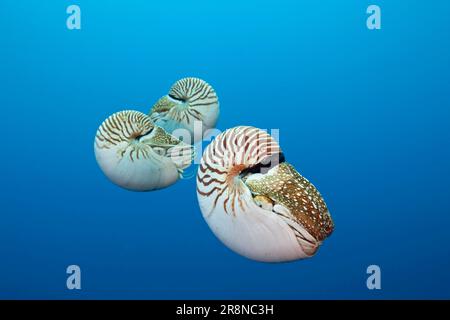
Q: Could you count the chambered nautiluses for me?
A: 3